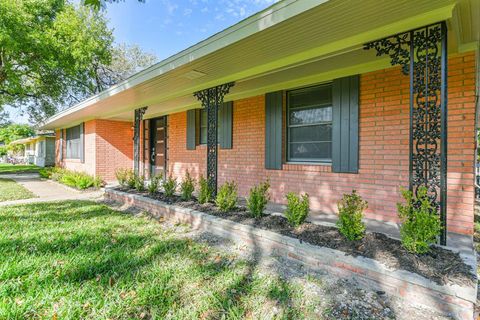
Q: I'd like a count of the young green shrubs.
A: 12